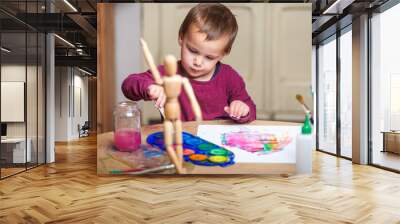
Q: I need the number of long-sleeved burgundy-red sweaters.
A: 1